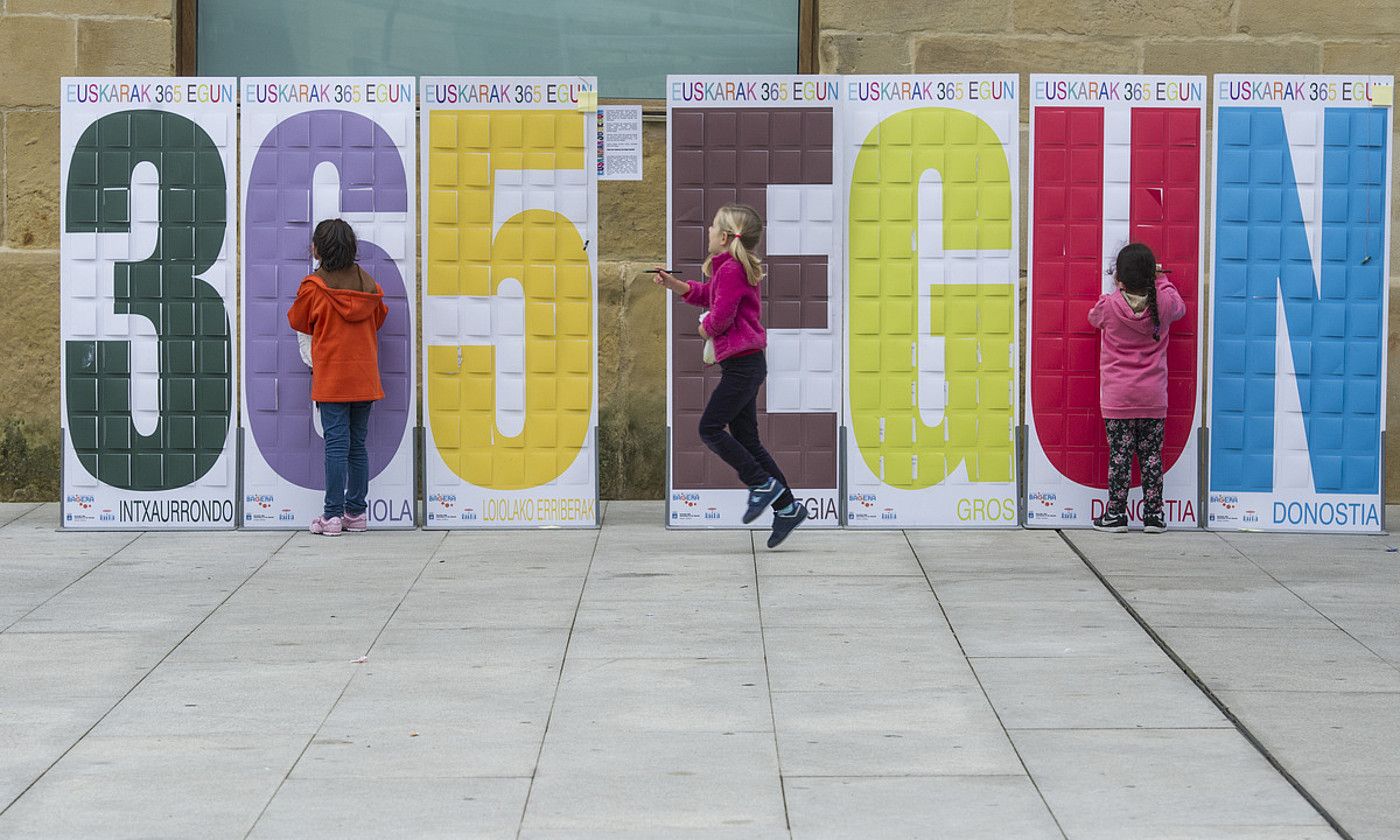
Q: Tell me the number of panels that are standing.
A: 7